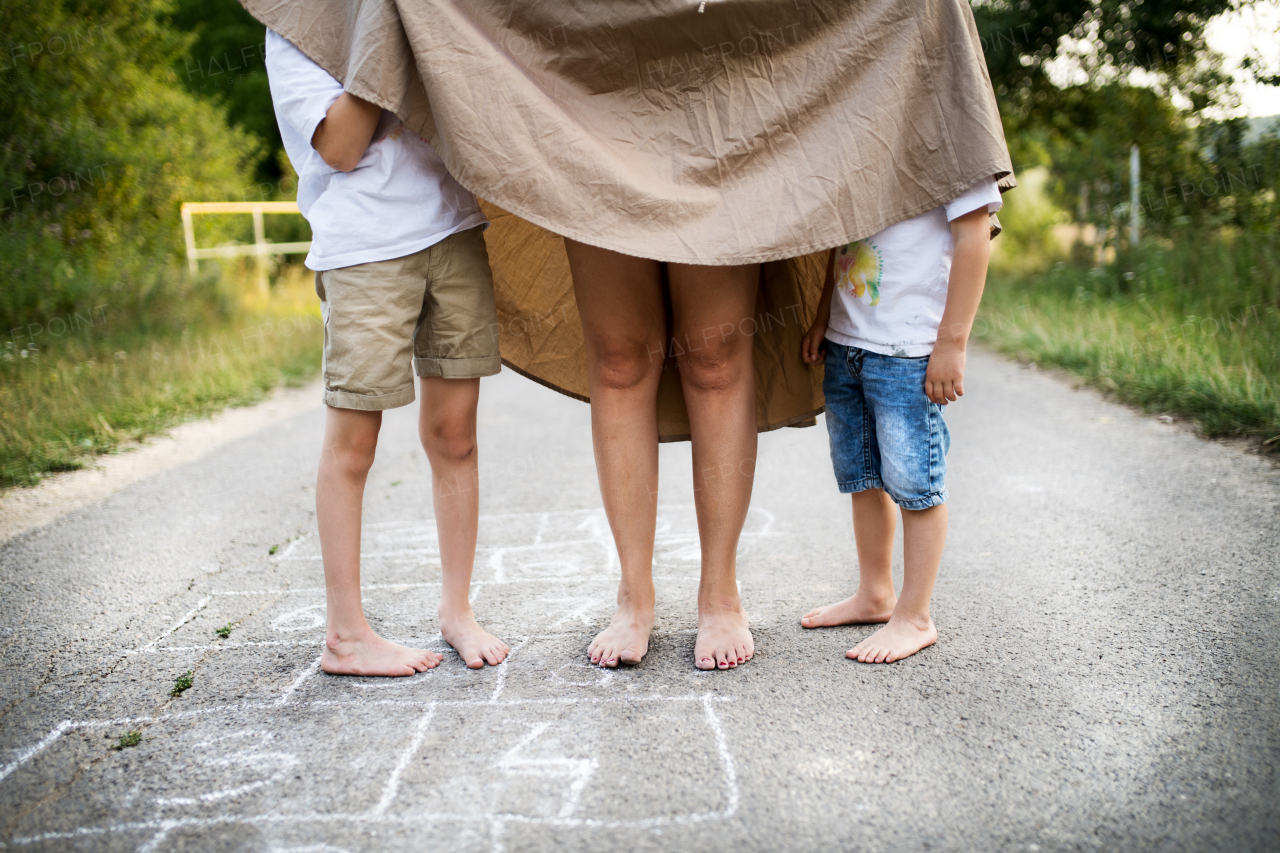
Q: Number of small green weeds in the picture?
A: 4